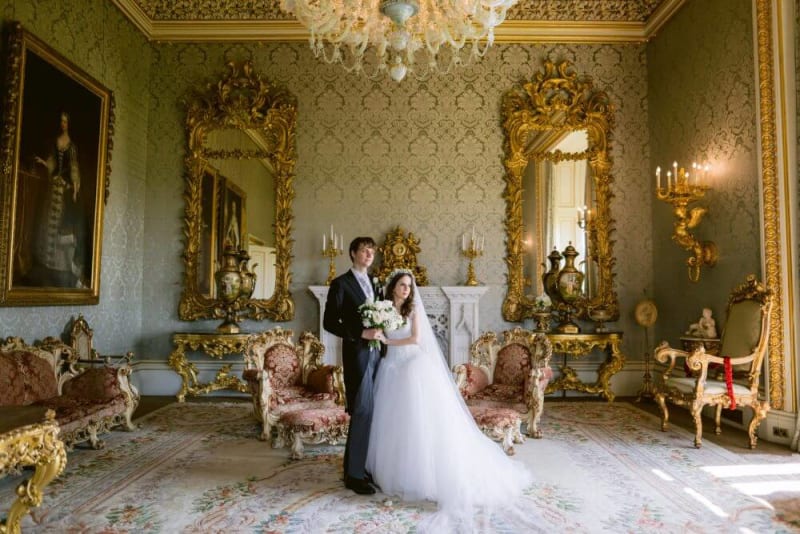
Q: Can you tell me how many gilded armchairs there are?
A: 3